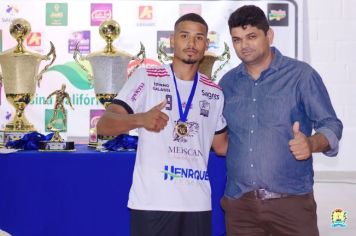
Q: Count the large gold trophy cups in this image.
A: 3